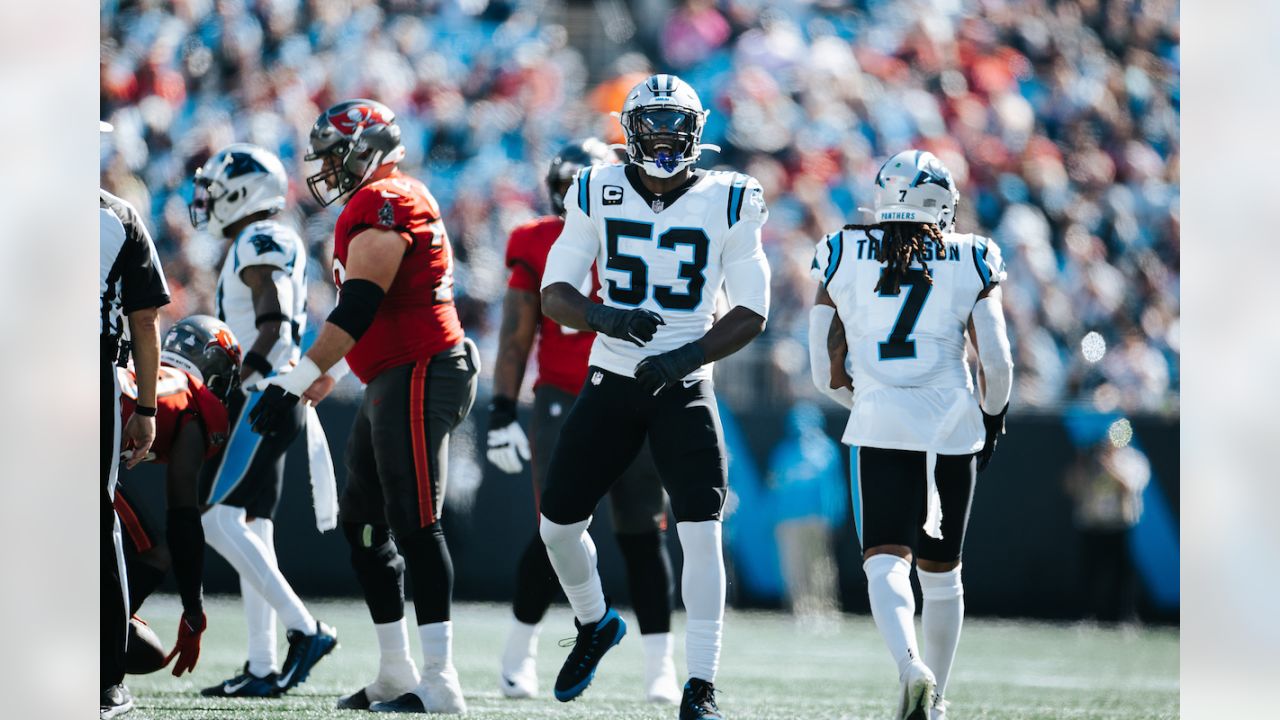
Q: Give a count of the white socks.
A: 10